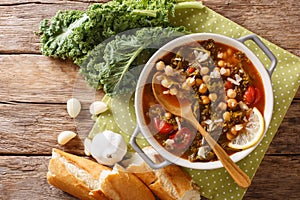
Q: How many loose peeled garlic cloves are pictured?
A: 3